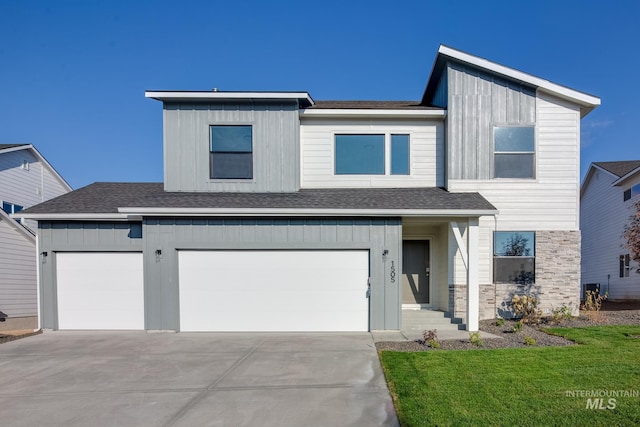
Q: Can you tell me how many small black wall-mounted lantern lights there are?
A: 3